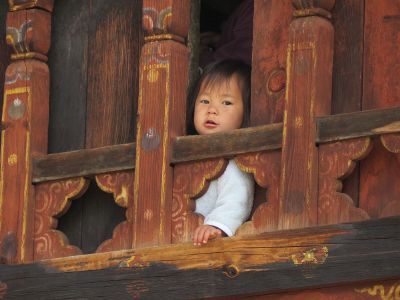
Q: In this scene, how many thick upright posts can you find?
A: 3